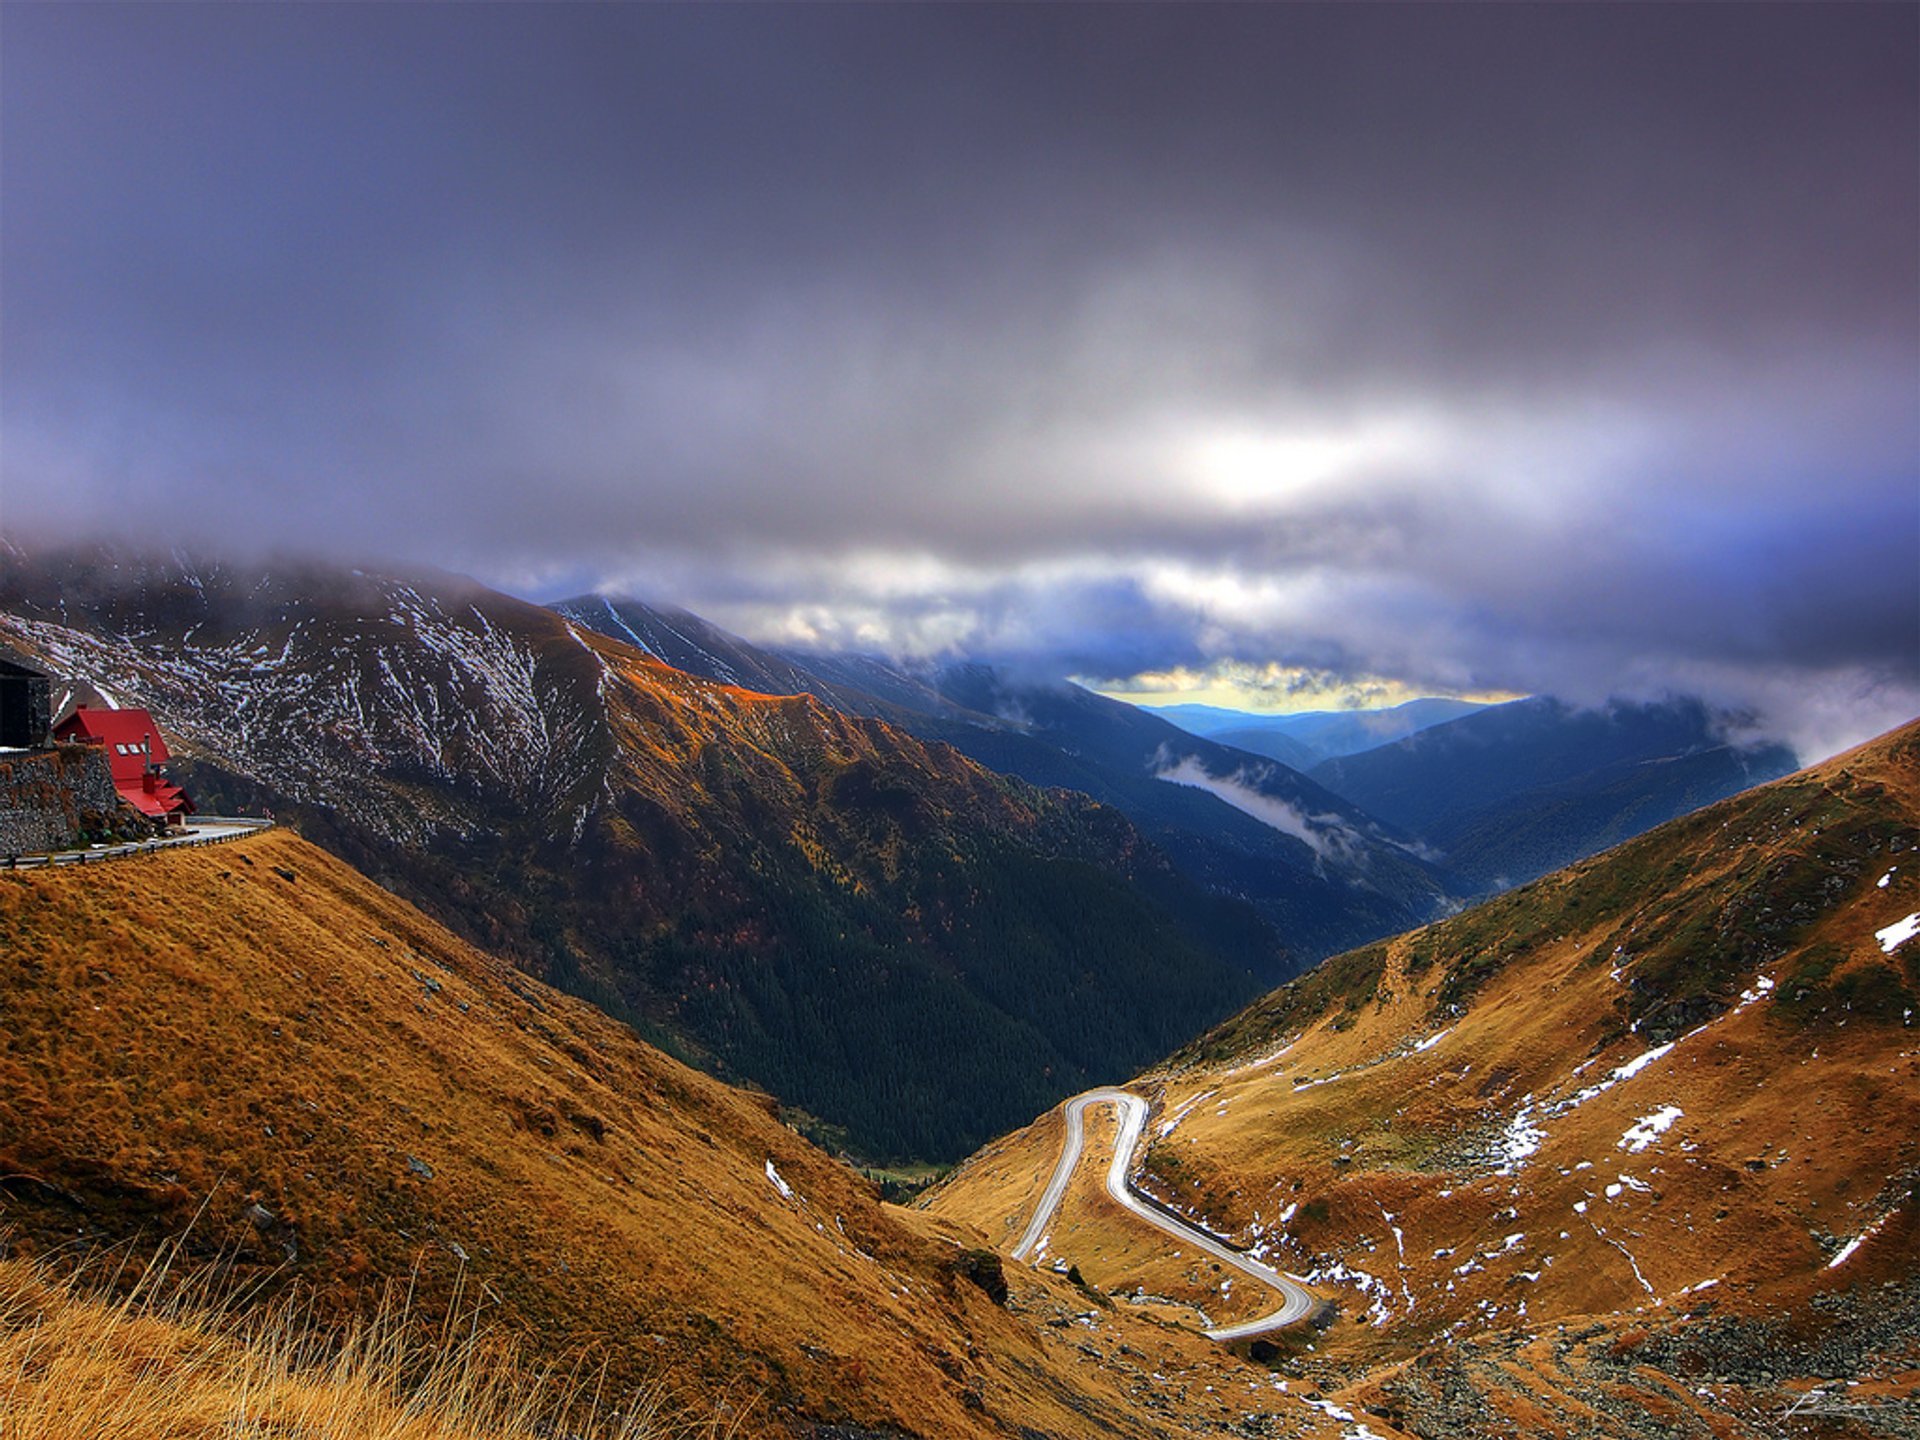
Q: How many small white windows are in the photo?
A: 3